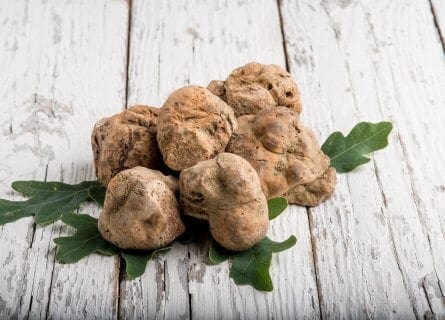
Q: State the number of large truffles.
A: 6